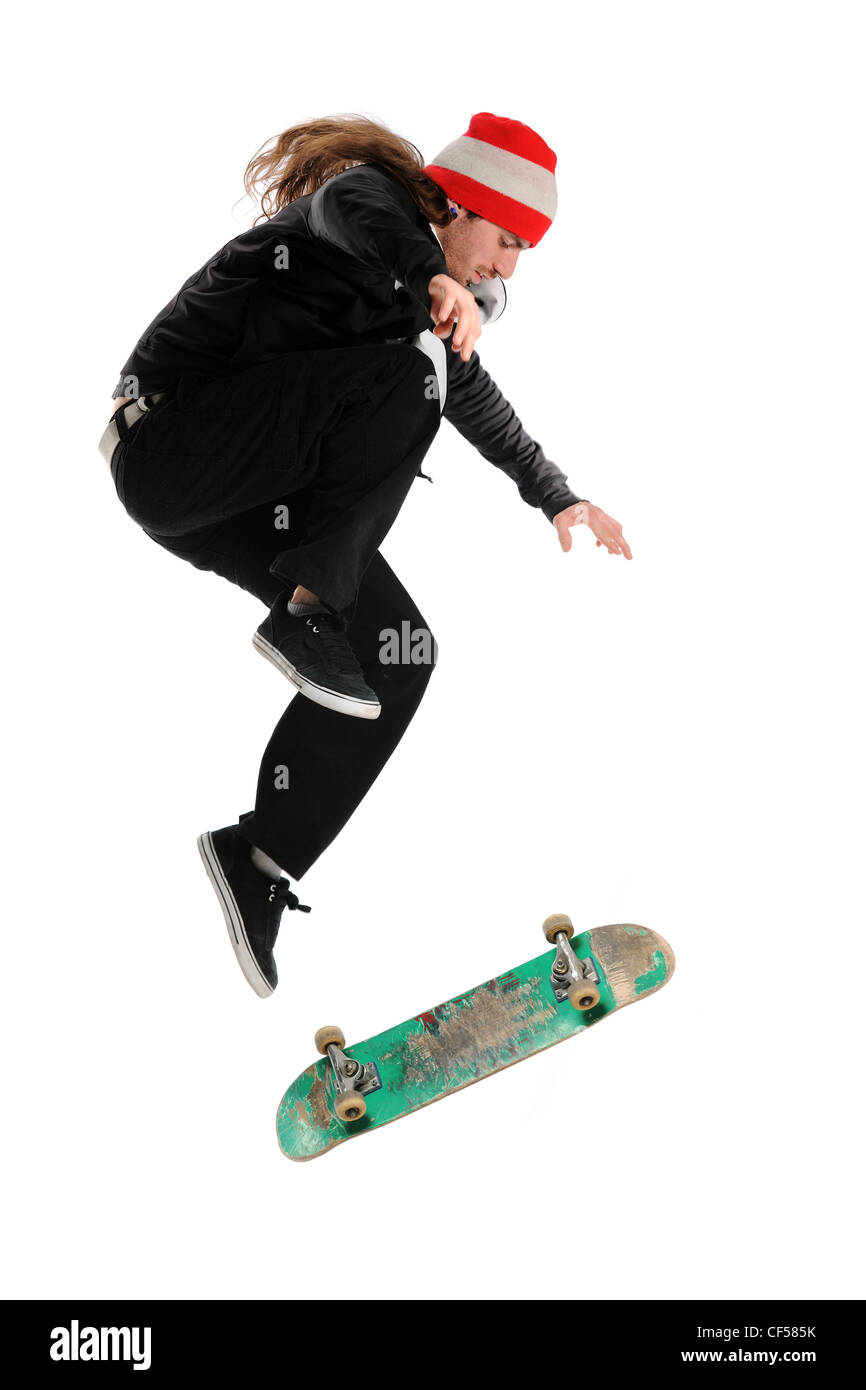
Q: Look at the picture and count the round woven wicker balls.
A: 0